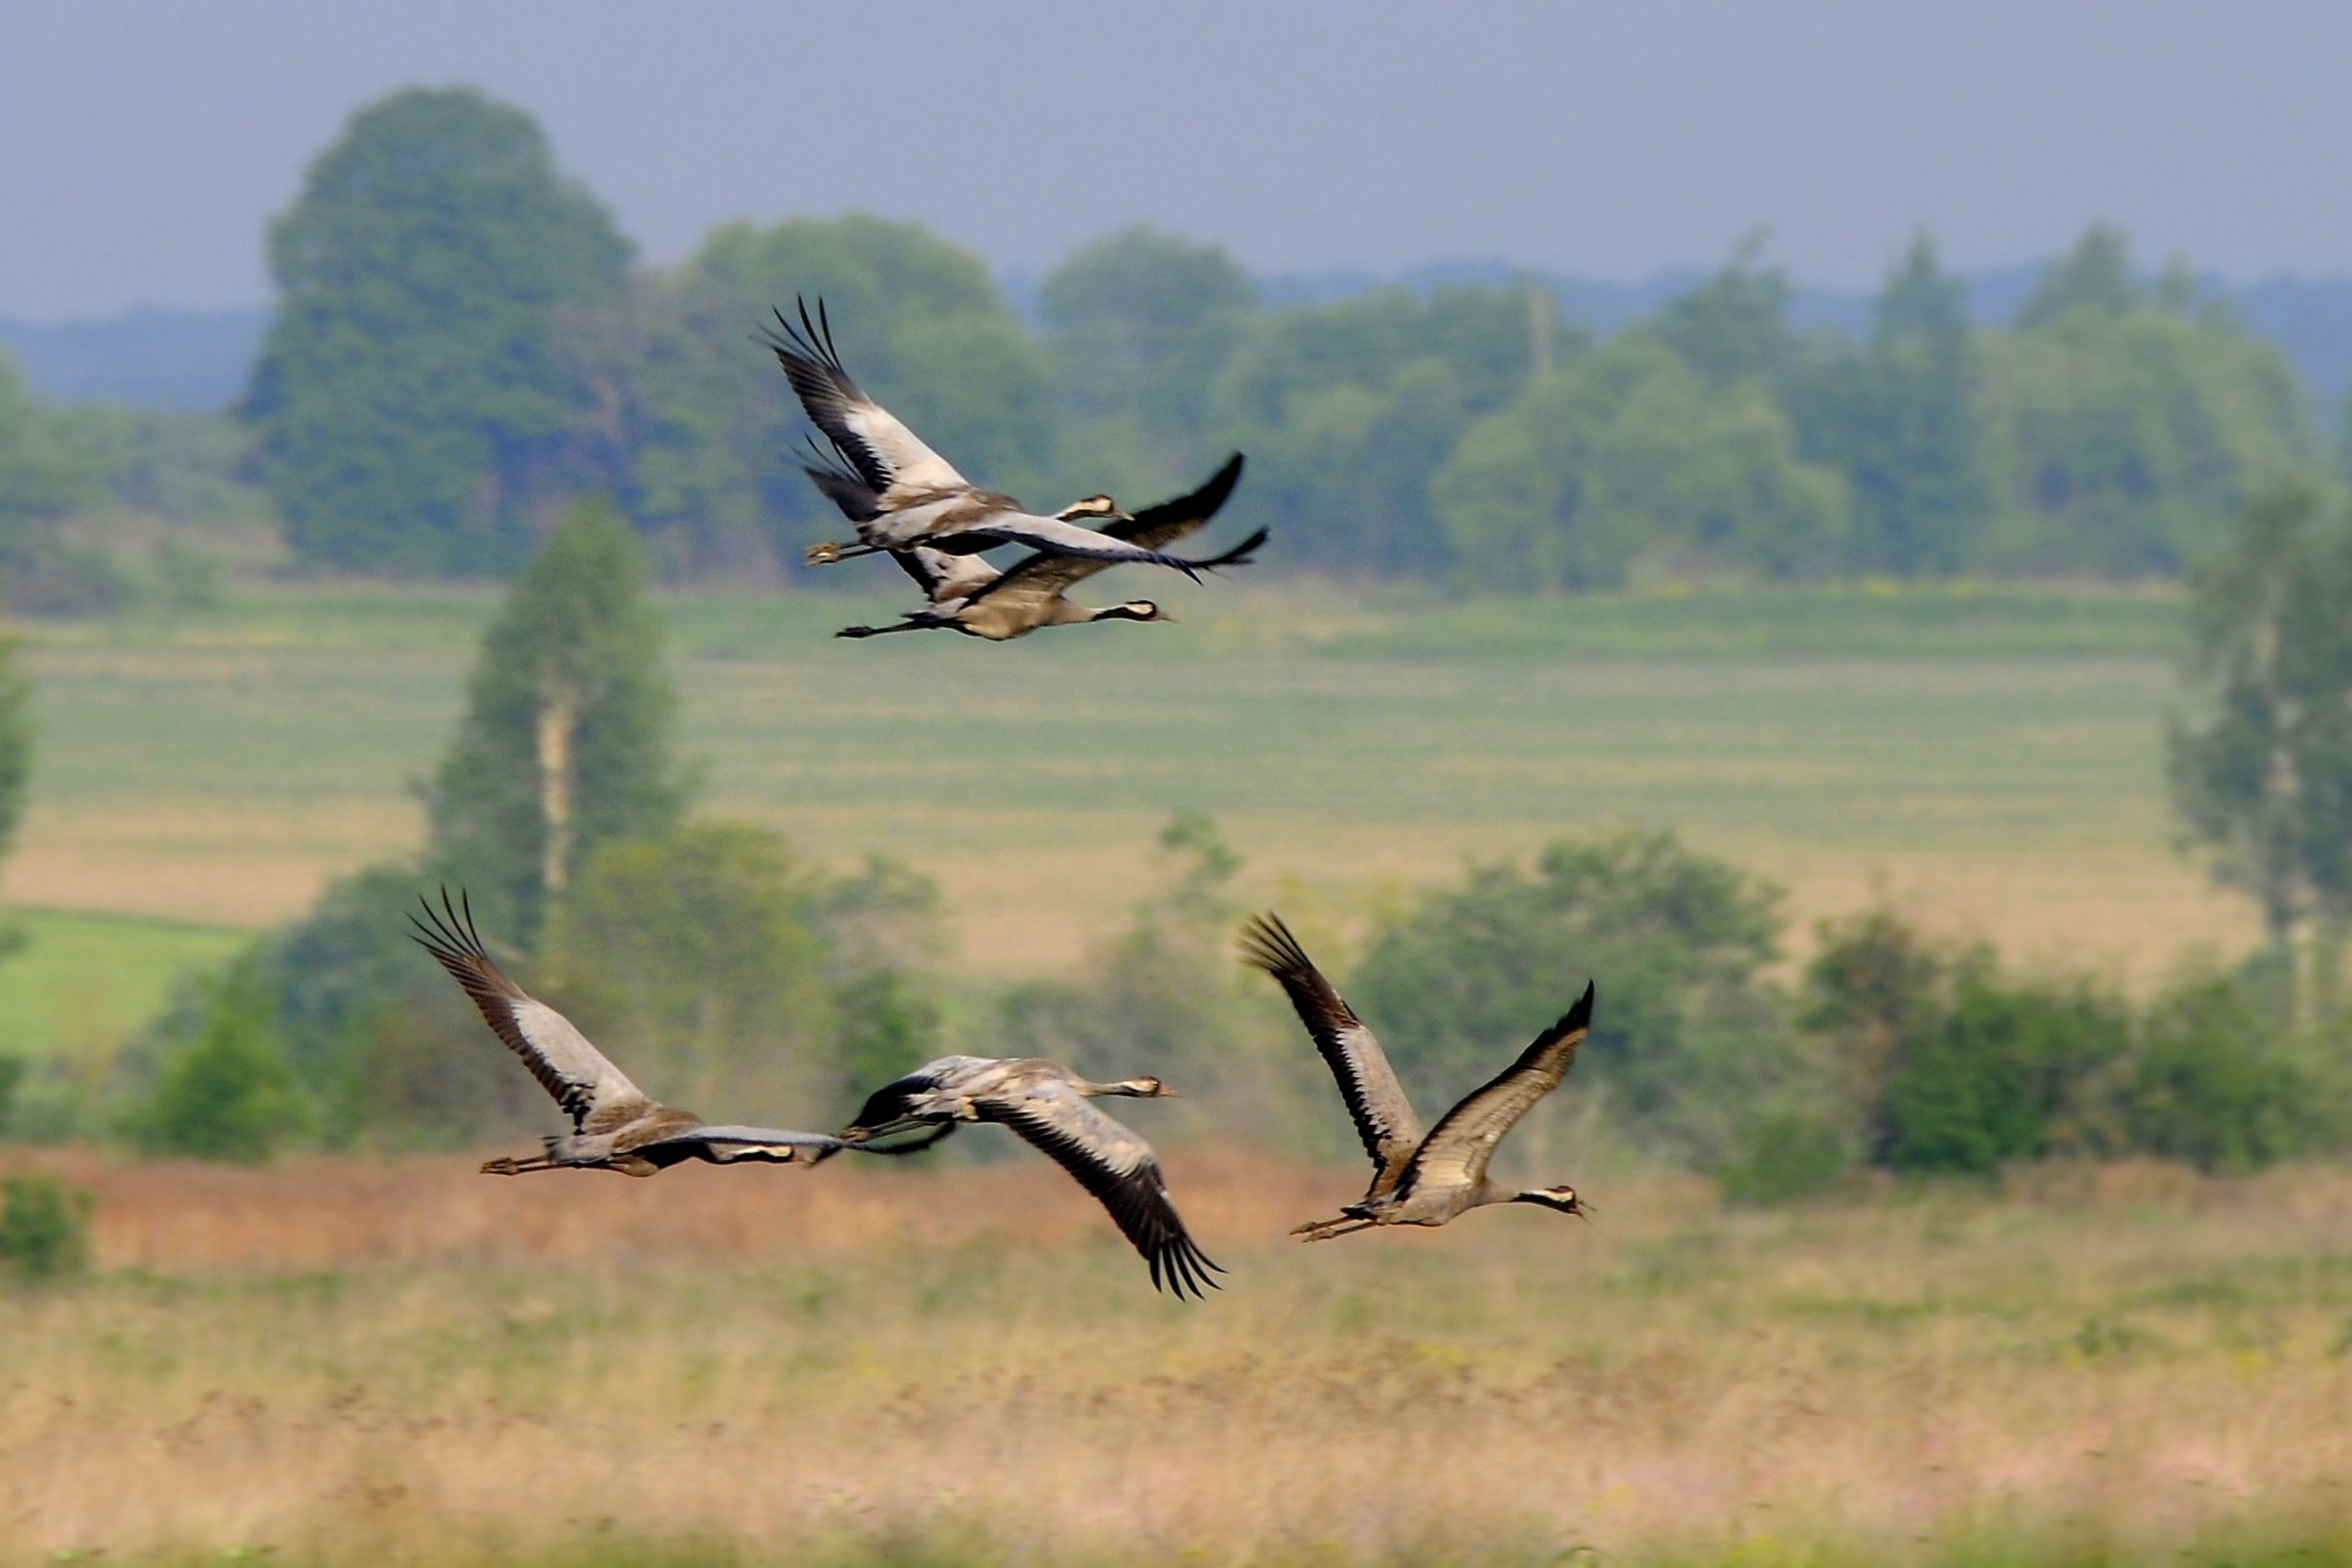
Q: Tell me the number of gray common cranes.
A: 5